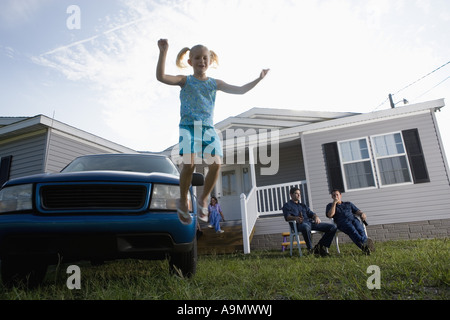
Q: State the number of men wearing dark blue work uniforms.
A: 2